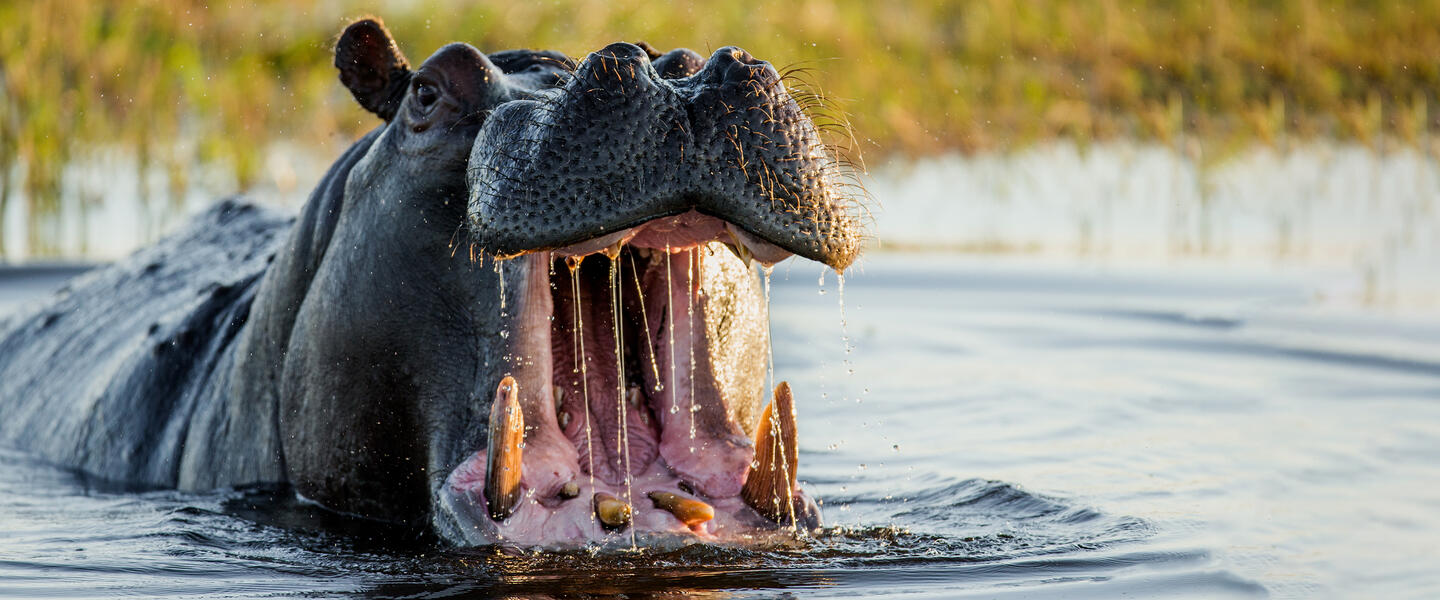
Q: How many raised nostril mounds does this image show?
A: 2